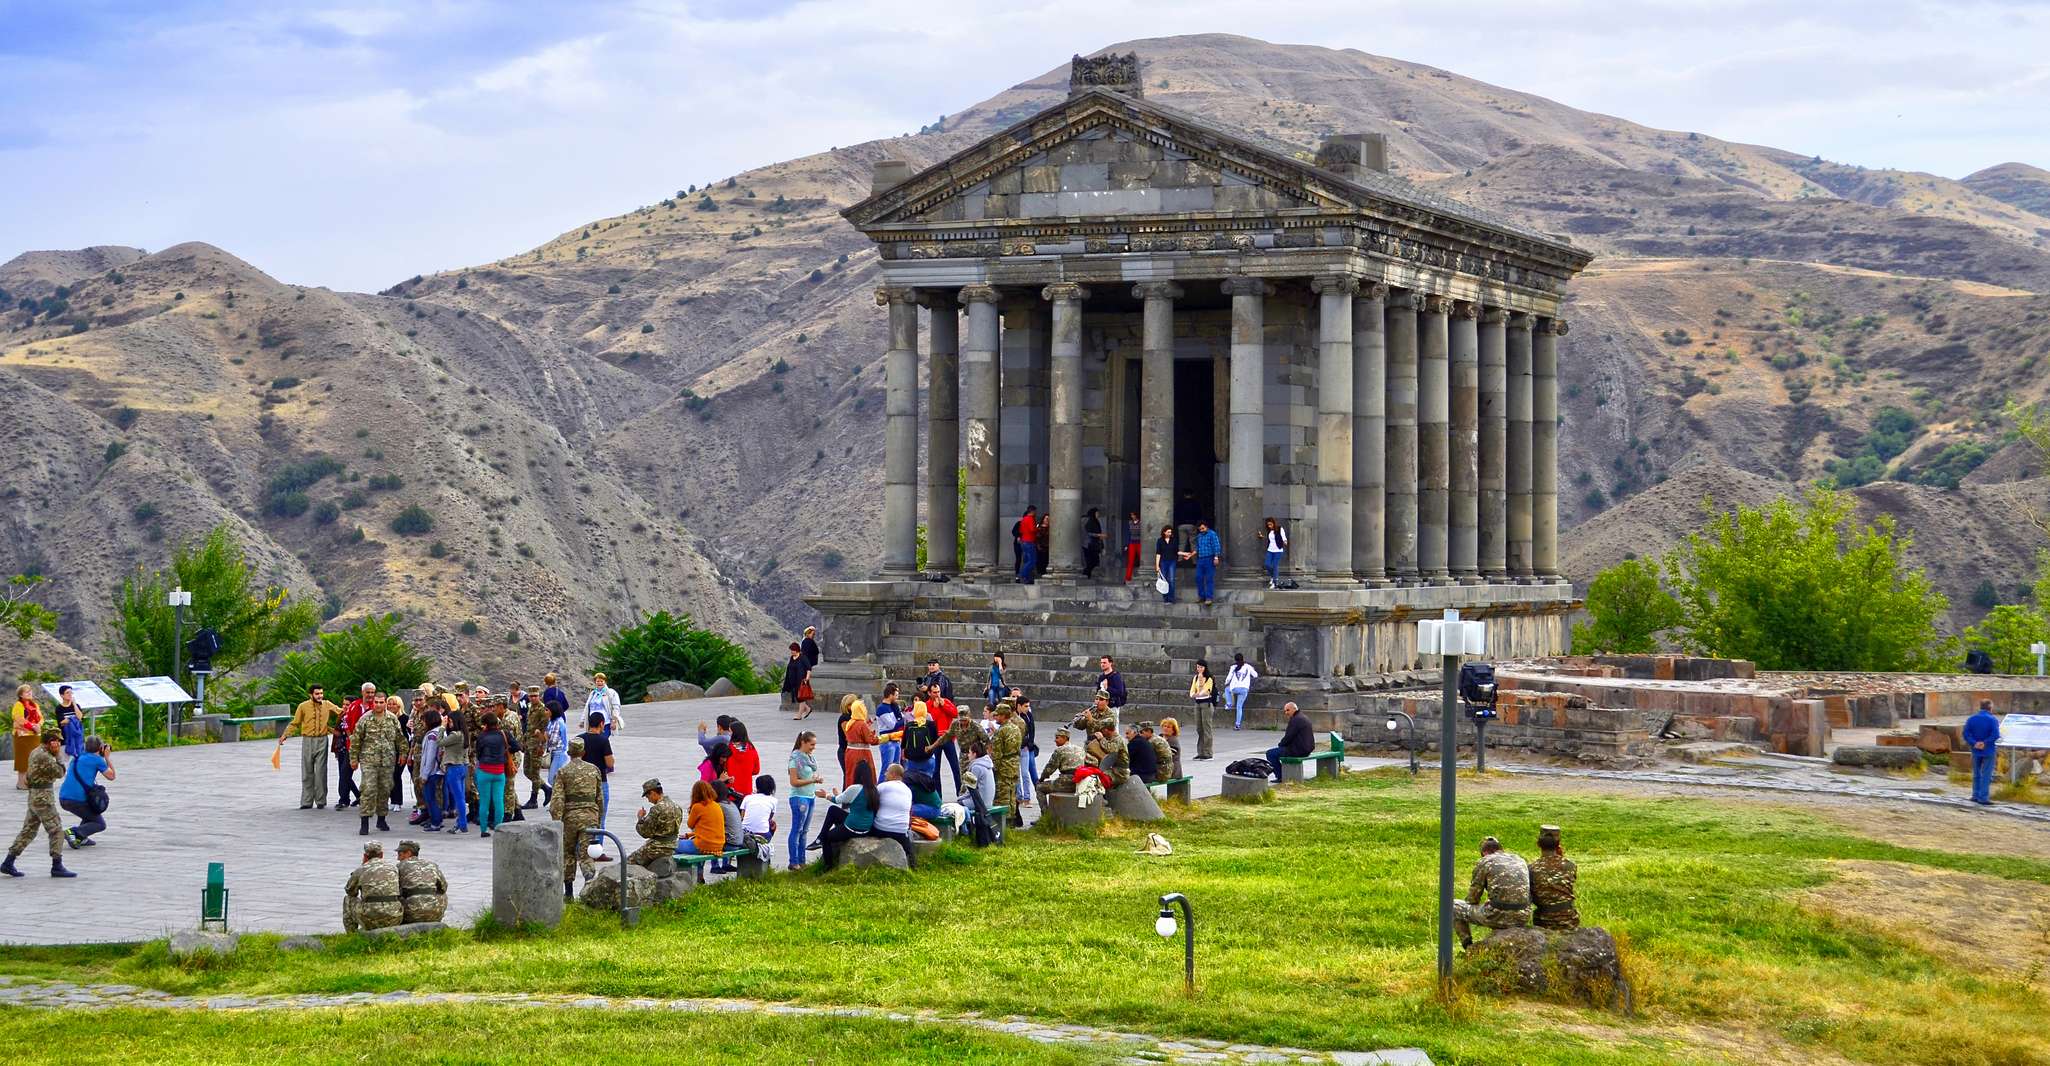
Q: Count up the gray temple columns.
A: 14